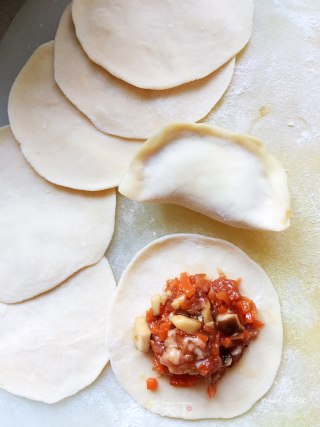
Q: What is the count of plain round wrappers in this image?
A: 5